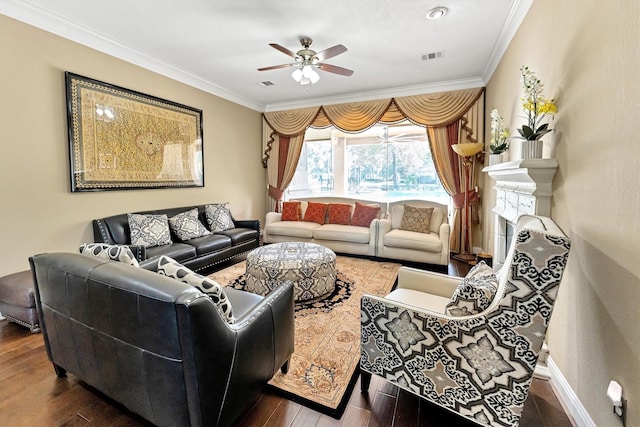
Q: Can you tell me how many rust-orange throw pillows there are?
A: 4